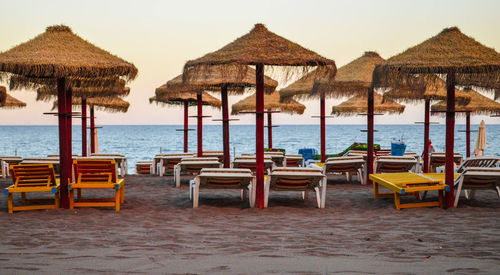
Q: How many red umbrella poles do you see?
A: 14